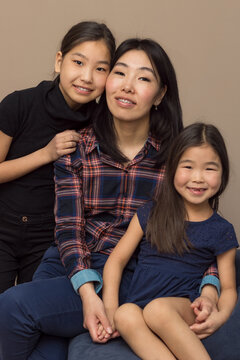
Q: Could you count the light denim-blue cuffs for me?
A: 2